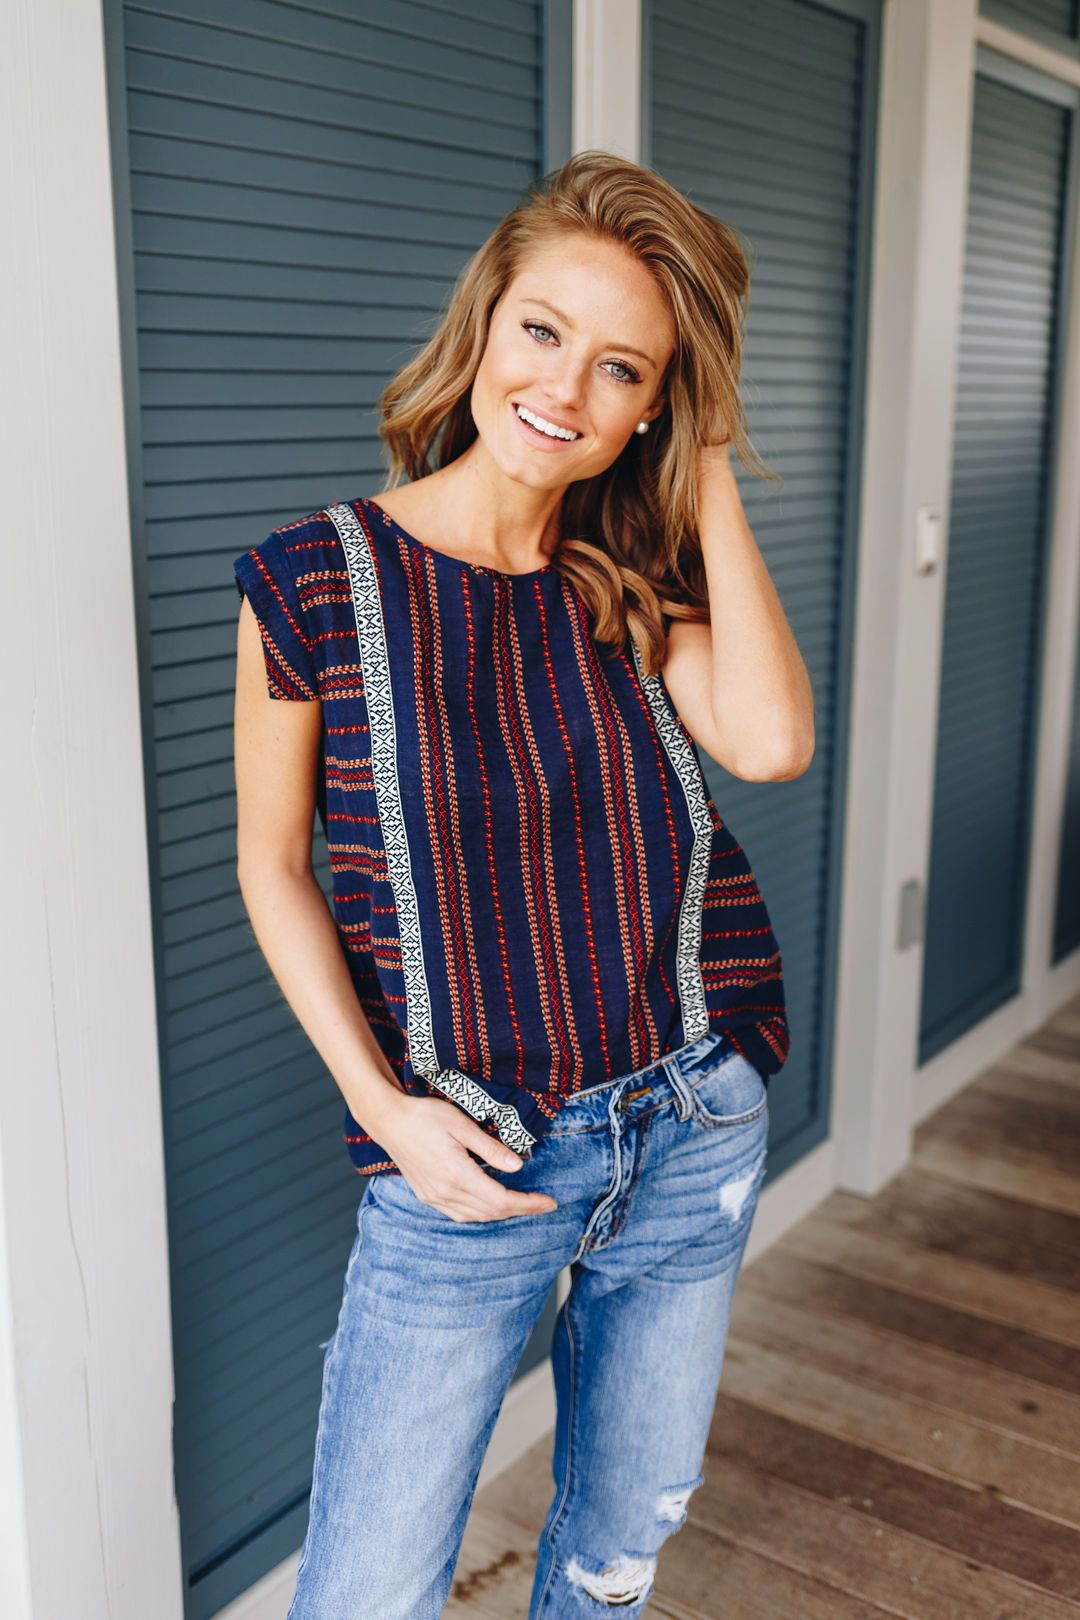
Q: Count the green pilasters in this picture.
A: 0